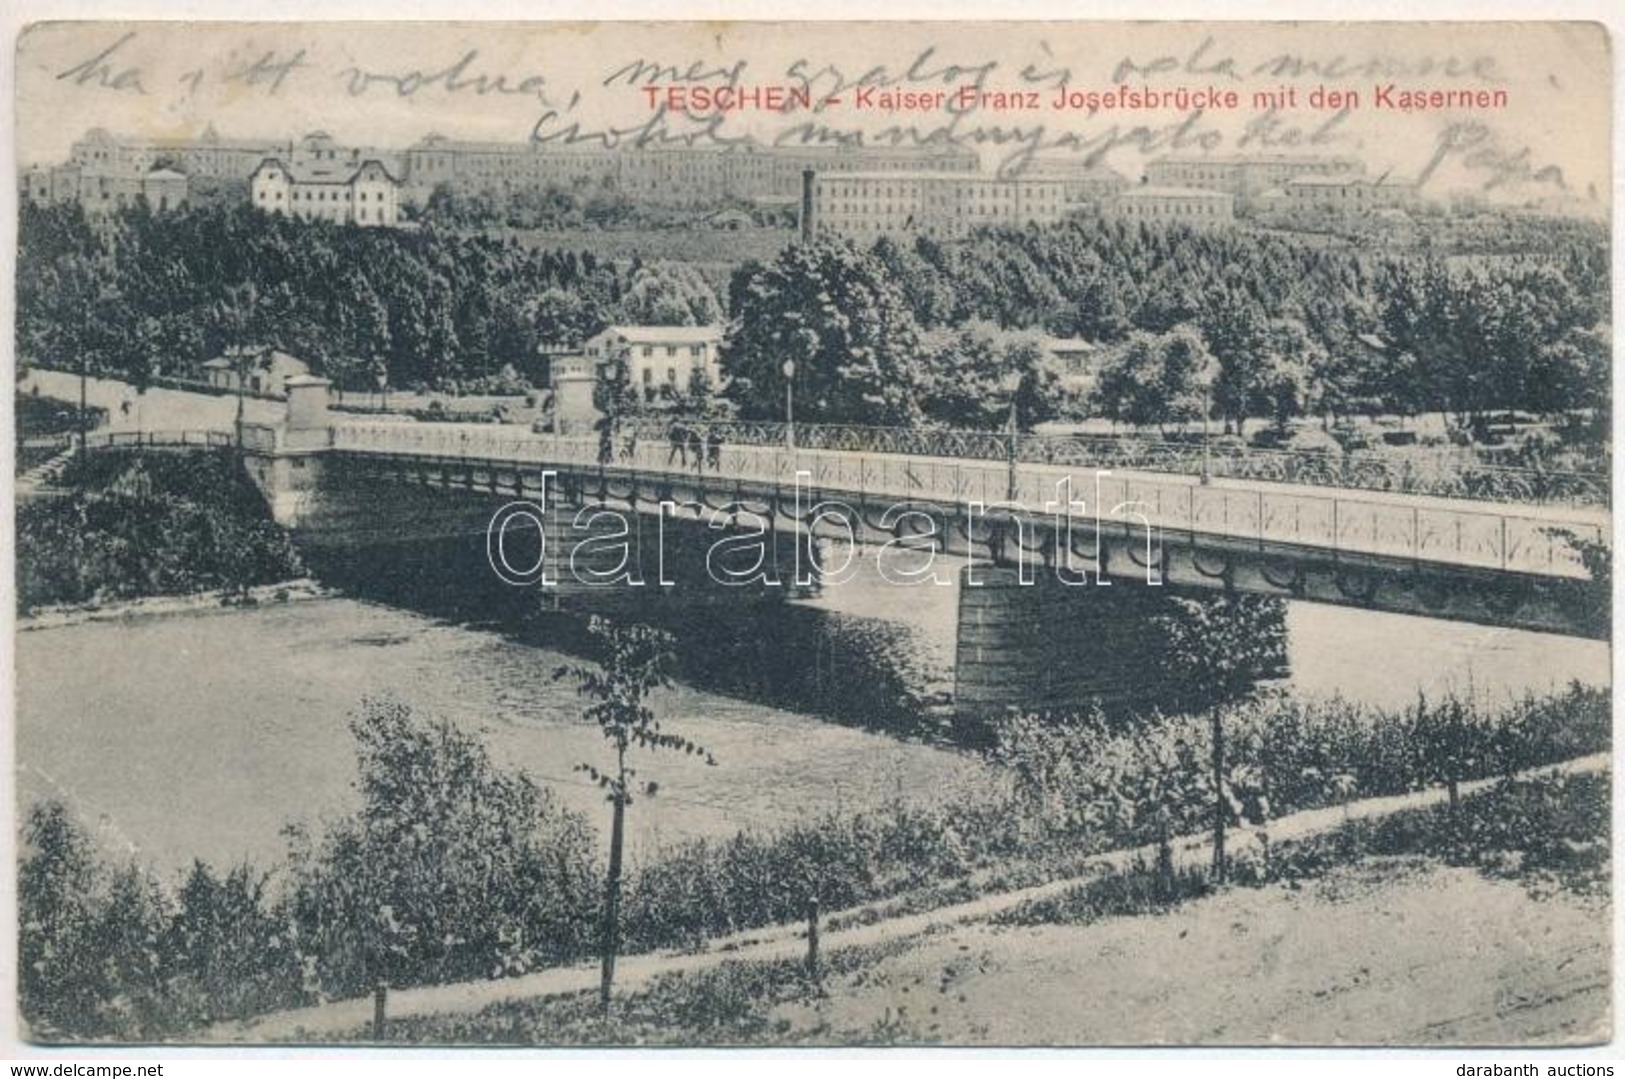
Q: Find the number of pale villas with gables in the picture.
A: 1